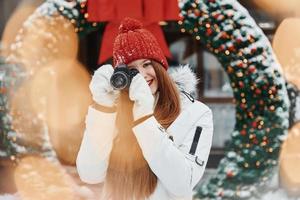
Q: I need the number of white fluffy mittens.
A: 2